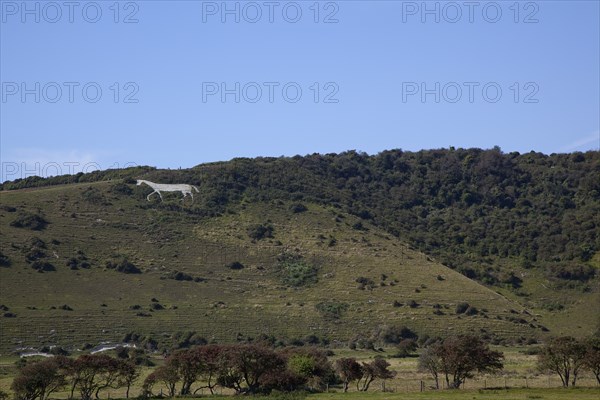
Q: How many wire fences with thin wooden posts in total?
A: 1